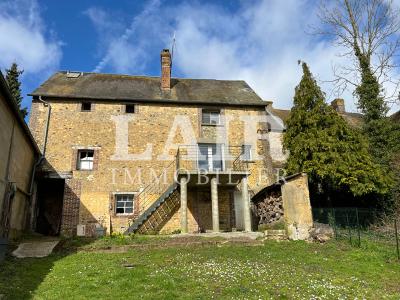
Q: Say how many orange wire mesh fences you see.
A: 0